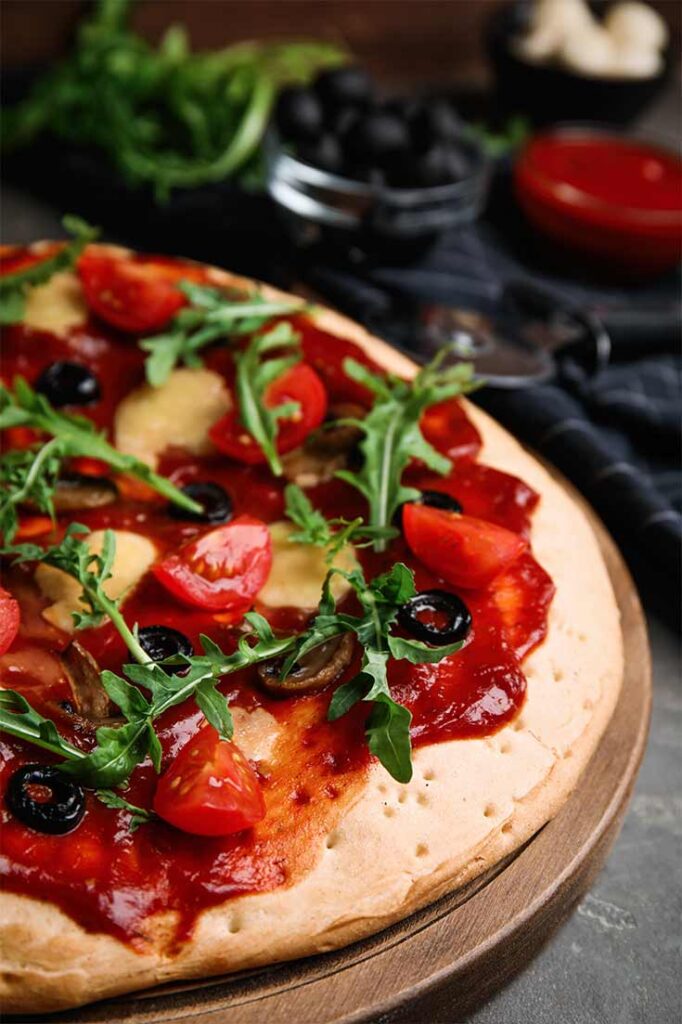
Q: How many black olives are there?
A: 6